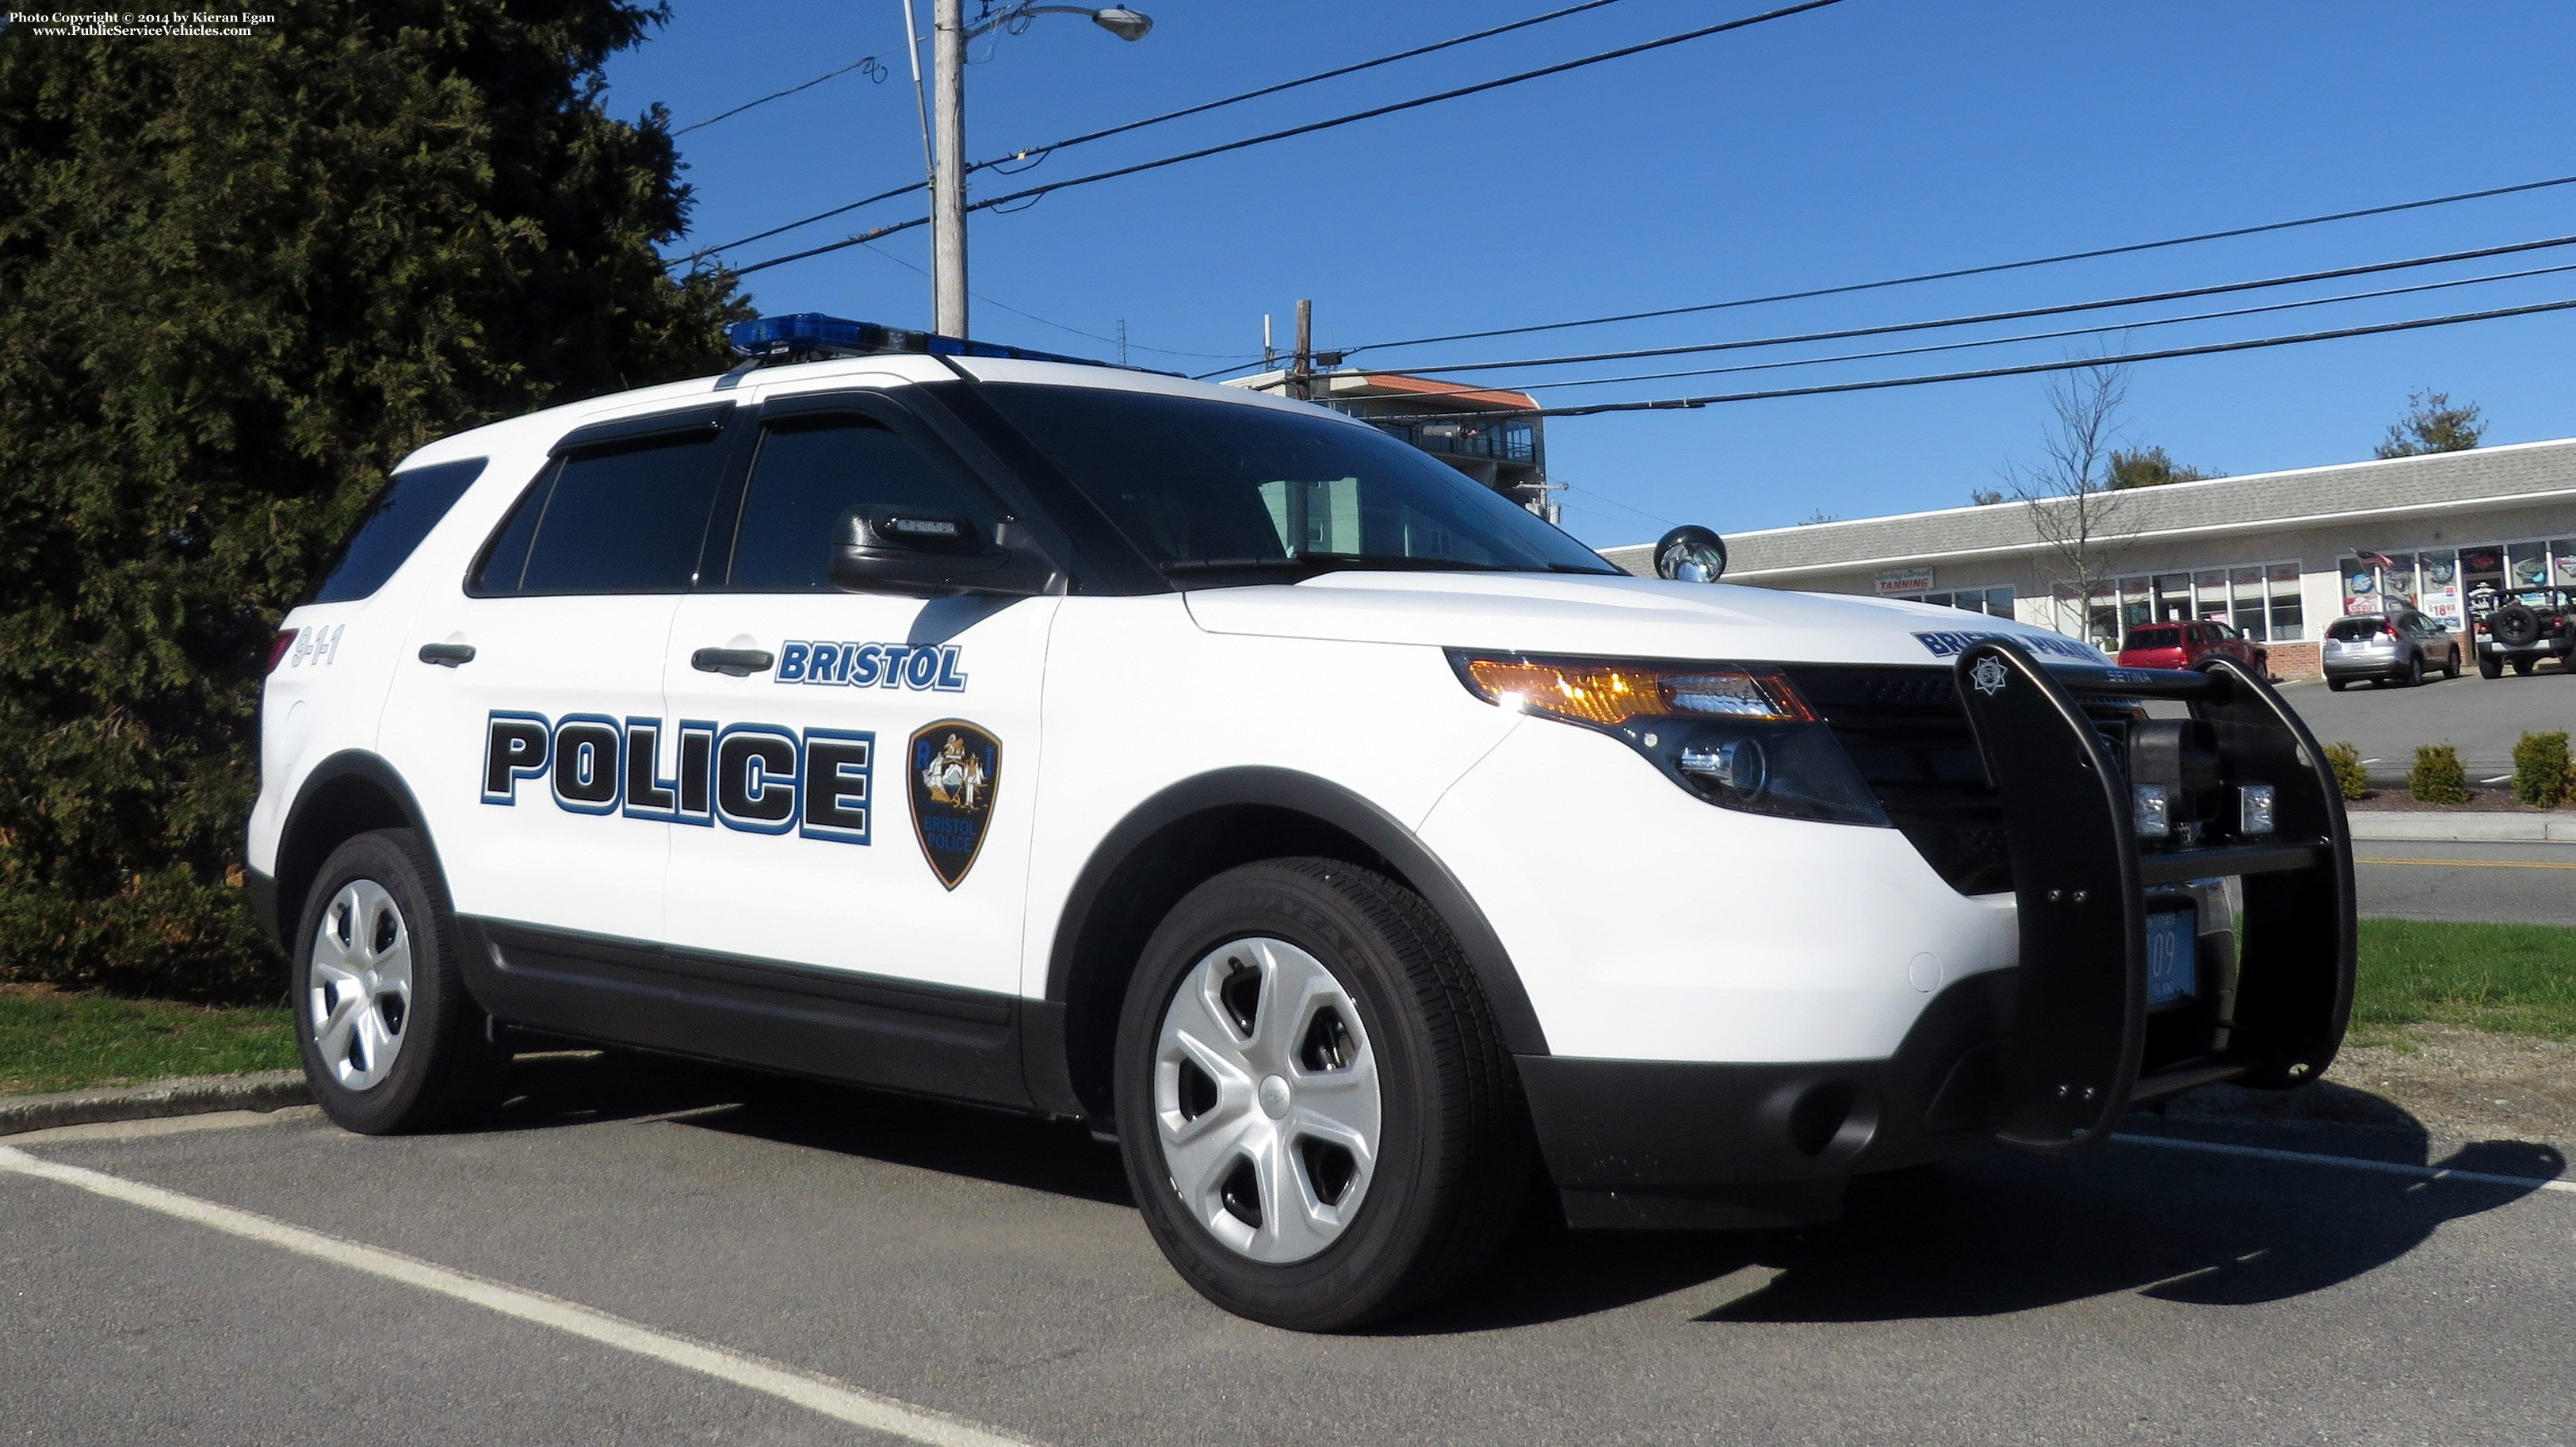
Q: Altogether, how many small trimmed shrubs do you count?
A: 3